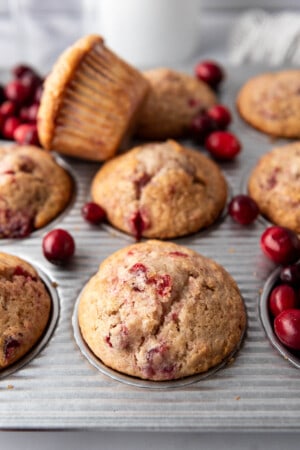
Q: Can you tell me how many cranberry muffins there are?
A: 8